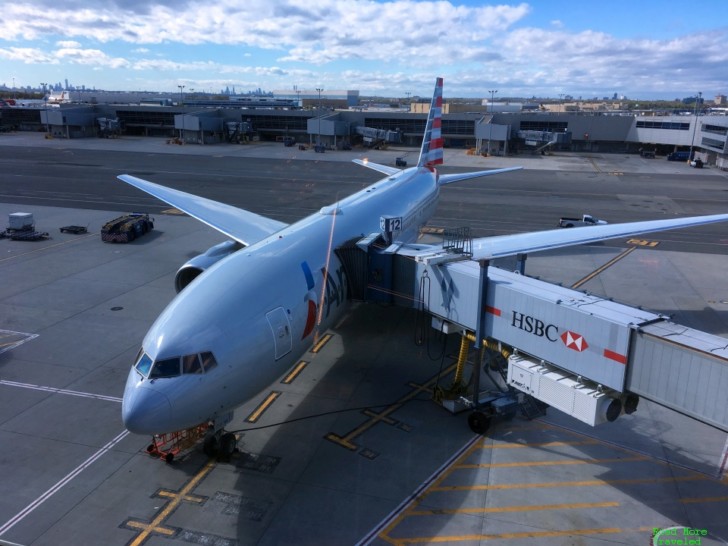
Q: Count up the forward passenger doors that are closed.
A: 1